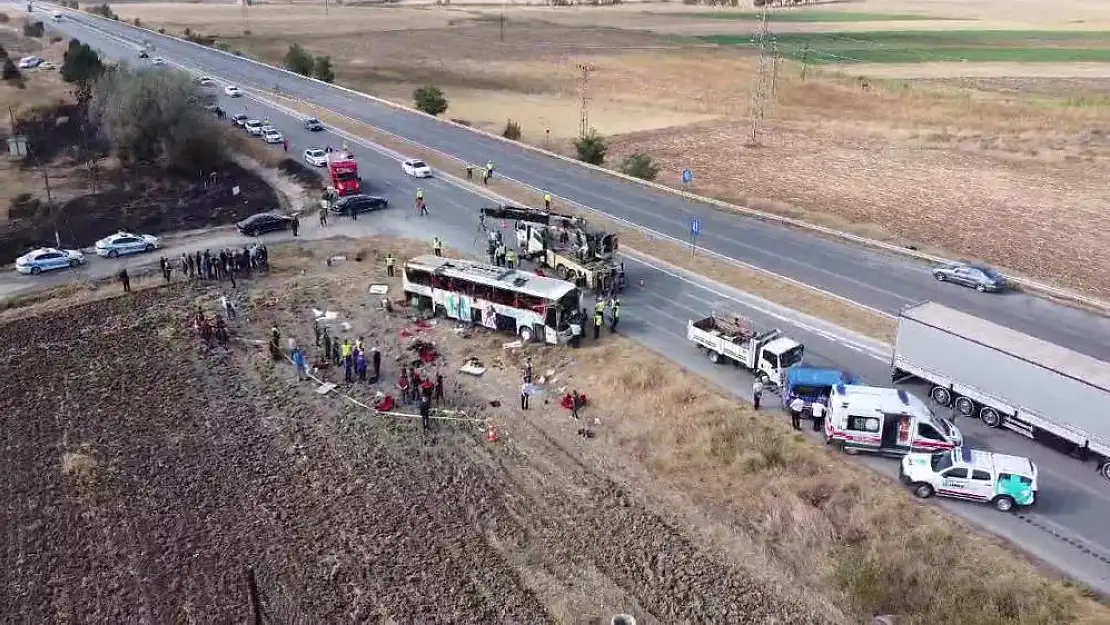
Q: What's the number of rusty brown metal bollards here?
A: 0